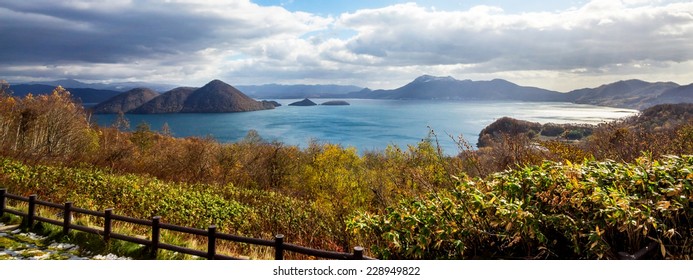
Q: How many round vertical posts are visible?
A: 8